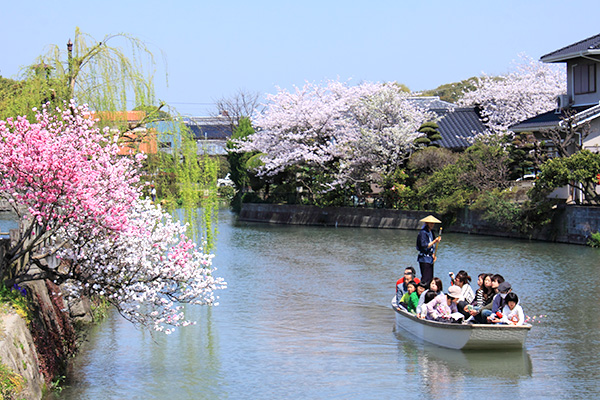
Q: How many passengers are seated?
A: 12